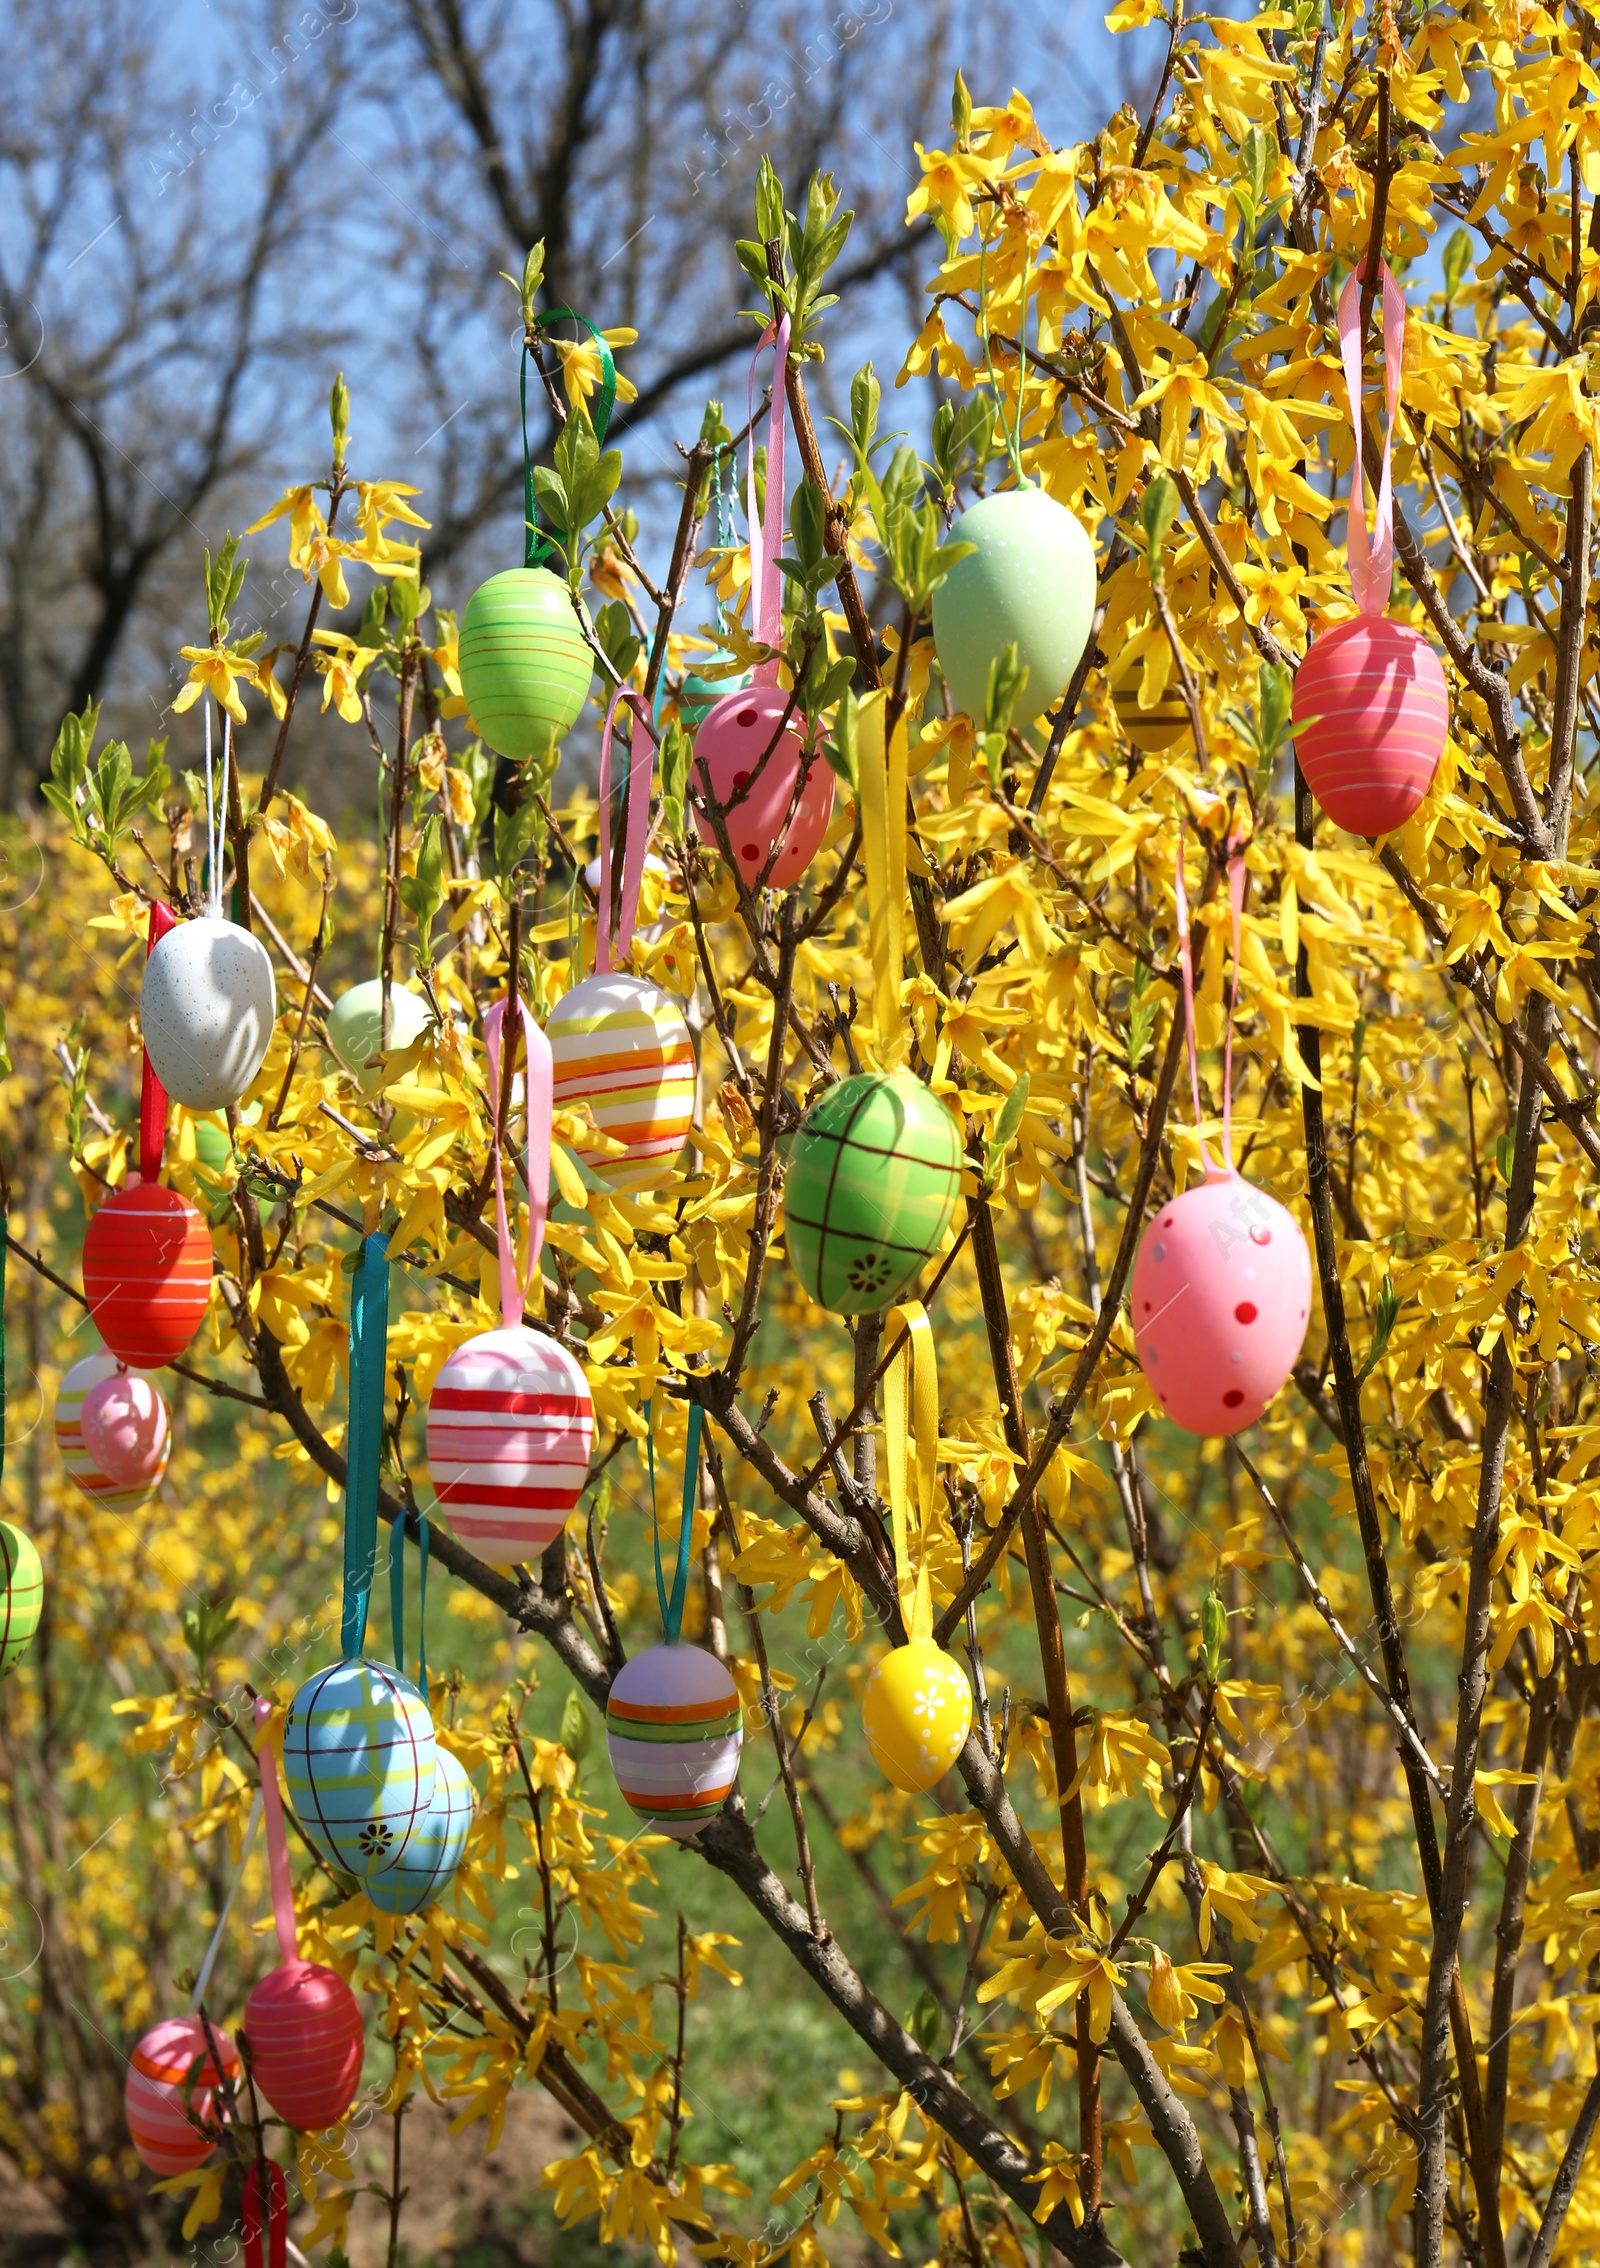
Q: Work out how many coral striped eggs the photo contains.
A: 2